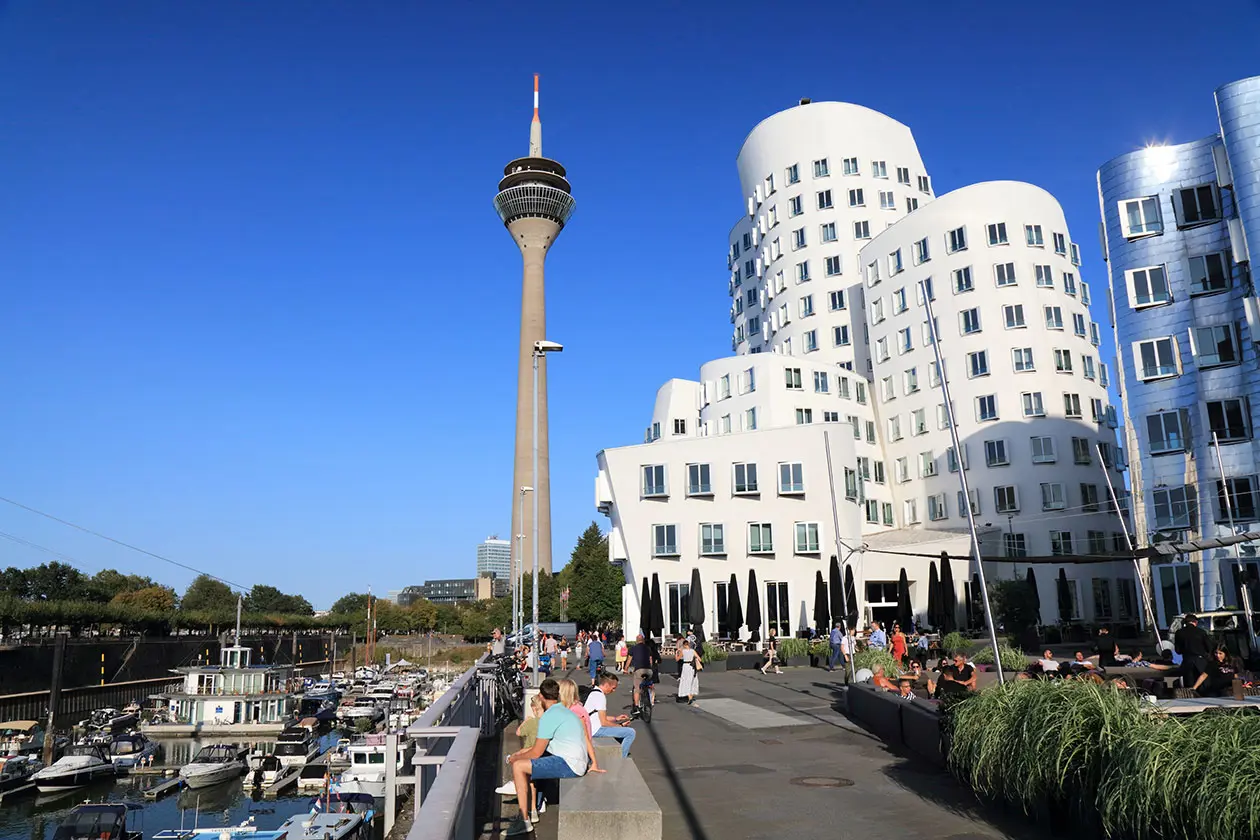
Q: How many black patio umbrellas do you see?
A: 14